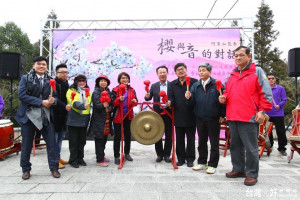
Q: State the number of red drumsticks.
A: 9